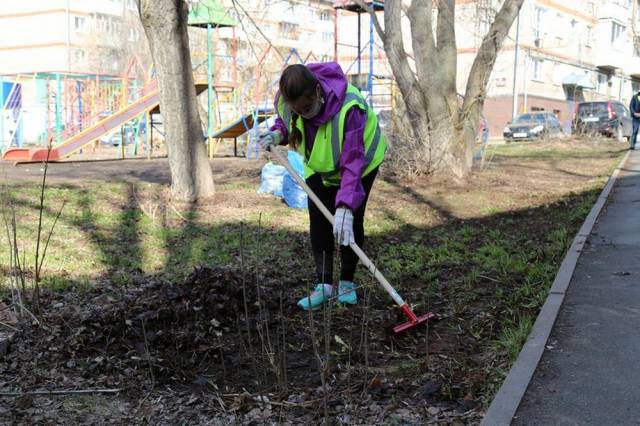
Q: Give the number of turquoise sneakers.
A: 2